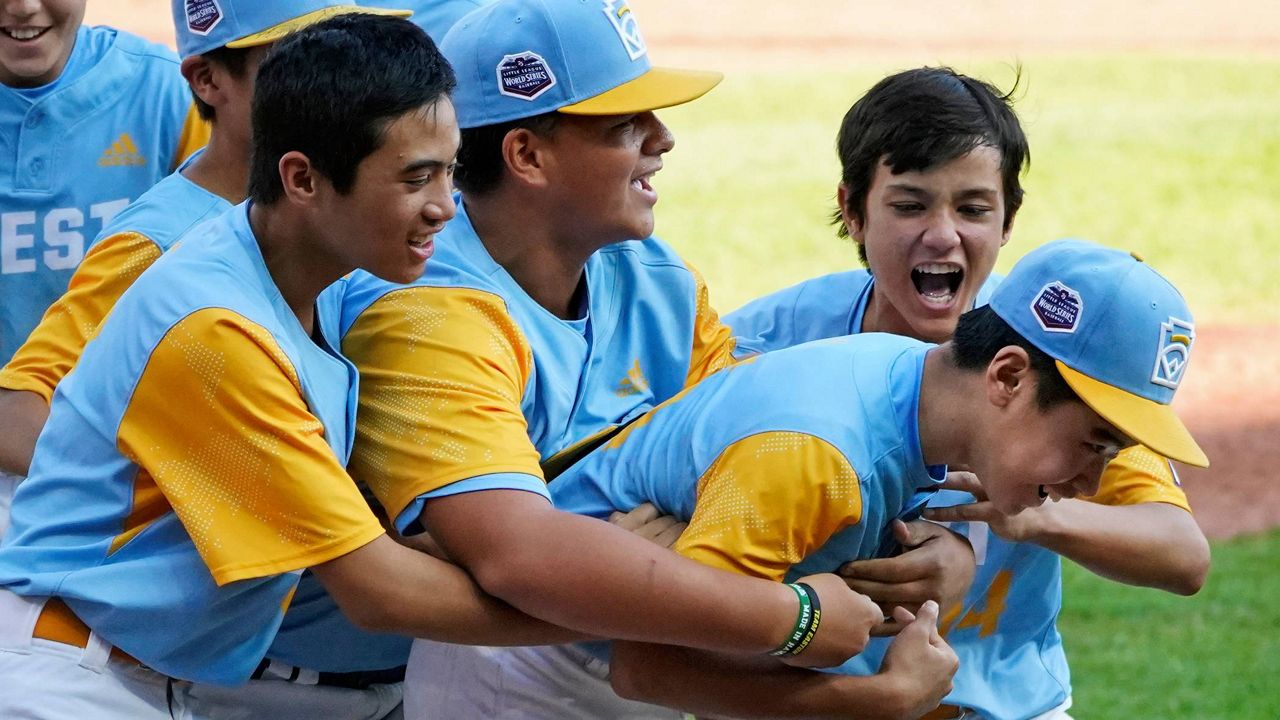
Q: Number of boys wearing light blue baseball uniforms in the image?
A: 6